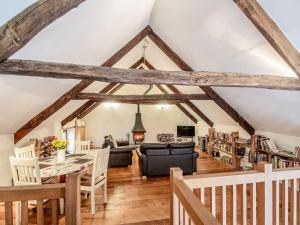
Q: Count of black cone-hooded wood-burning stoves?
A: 1